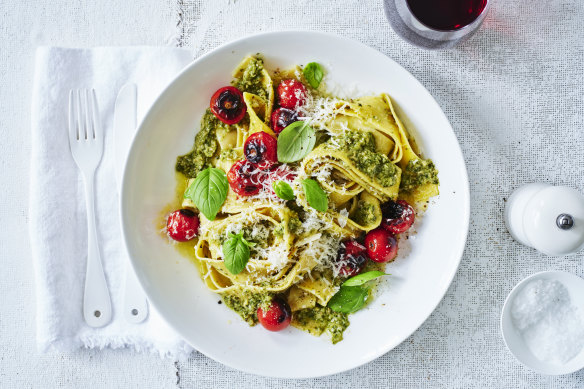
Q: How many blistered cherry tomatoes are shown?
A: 11